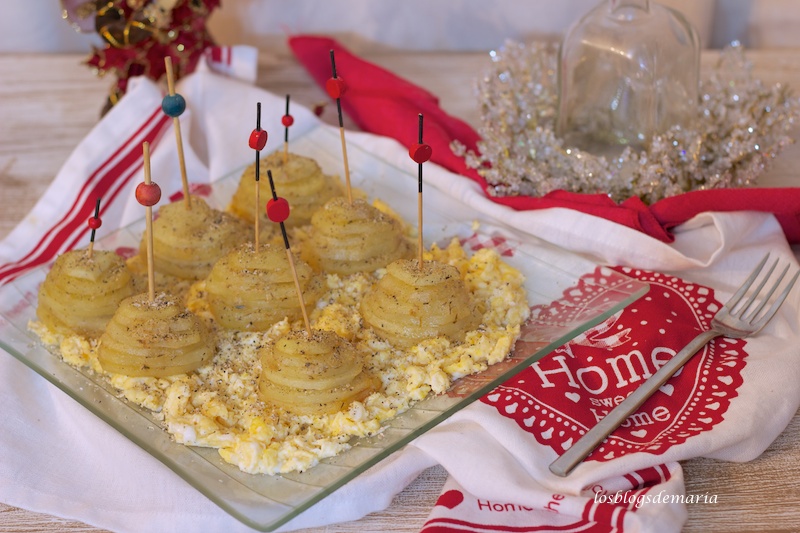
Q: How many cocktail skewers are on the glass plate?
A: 8